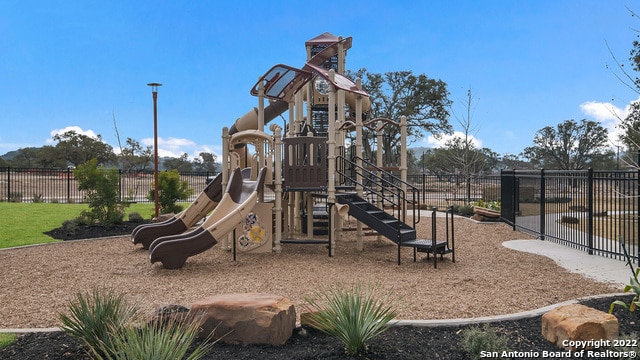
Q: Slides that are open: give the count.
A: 2